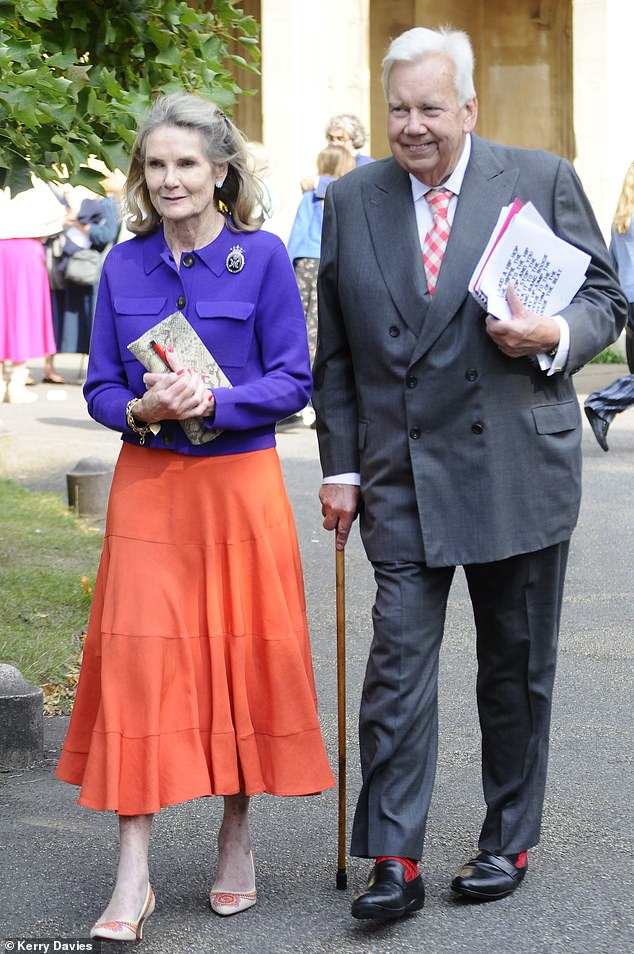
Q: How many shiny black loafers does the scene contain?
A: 2